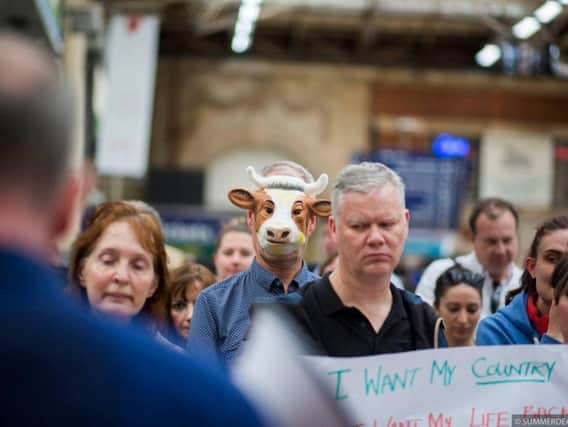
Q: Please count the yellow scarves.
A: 0